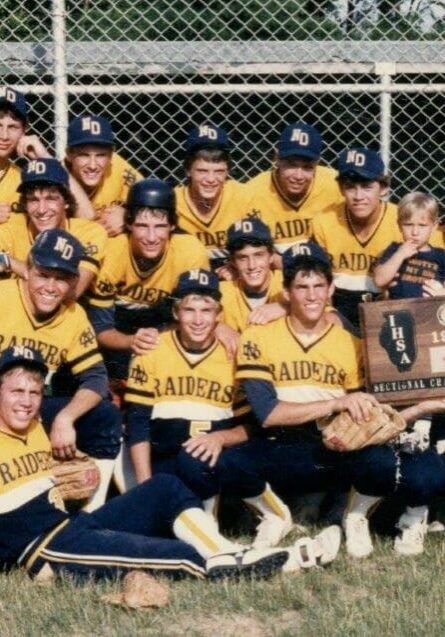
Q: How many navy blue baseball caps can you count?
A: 11